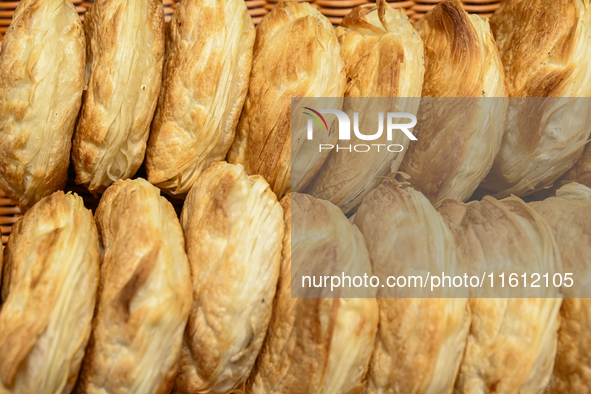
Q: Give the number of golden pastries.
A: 14